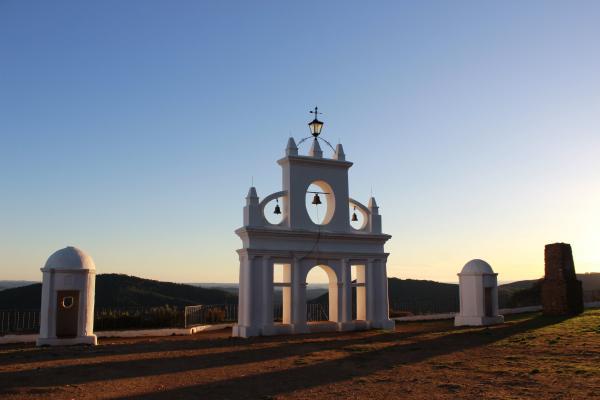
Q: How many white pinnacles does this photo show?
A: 5